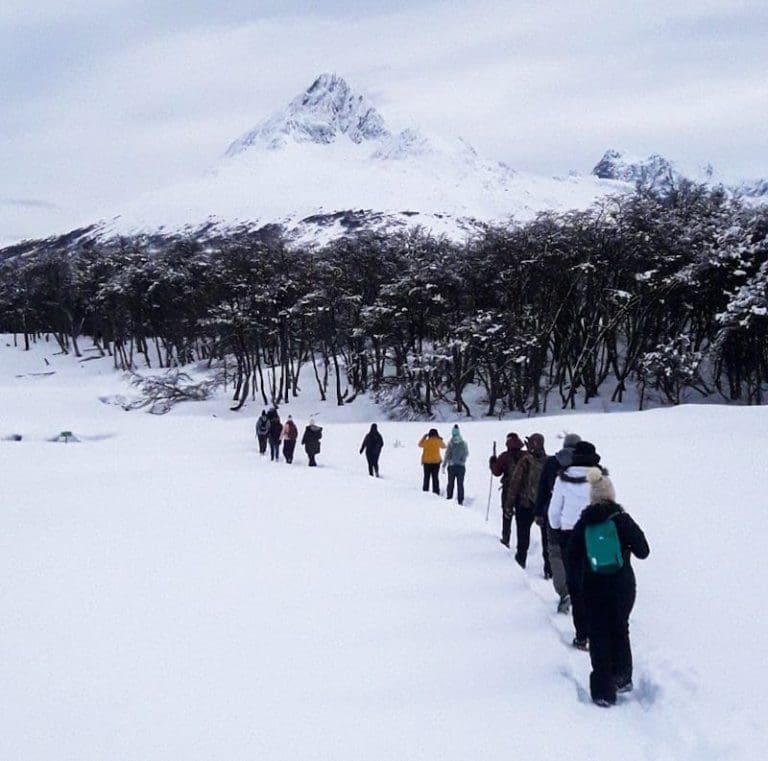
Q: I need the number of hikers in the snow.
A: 12